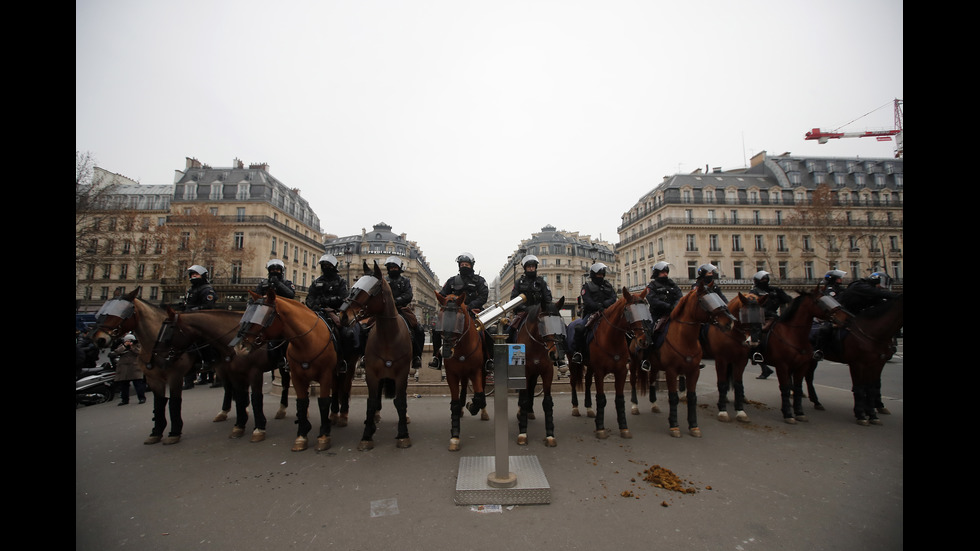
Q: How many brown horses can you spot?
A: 11